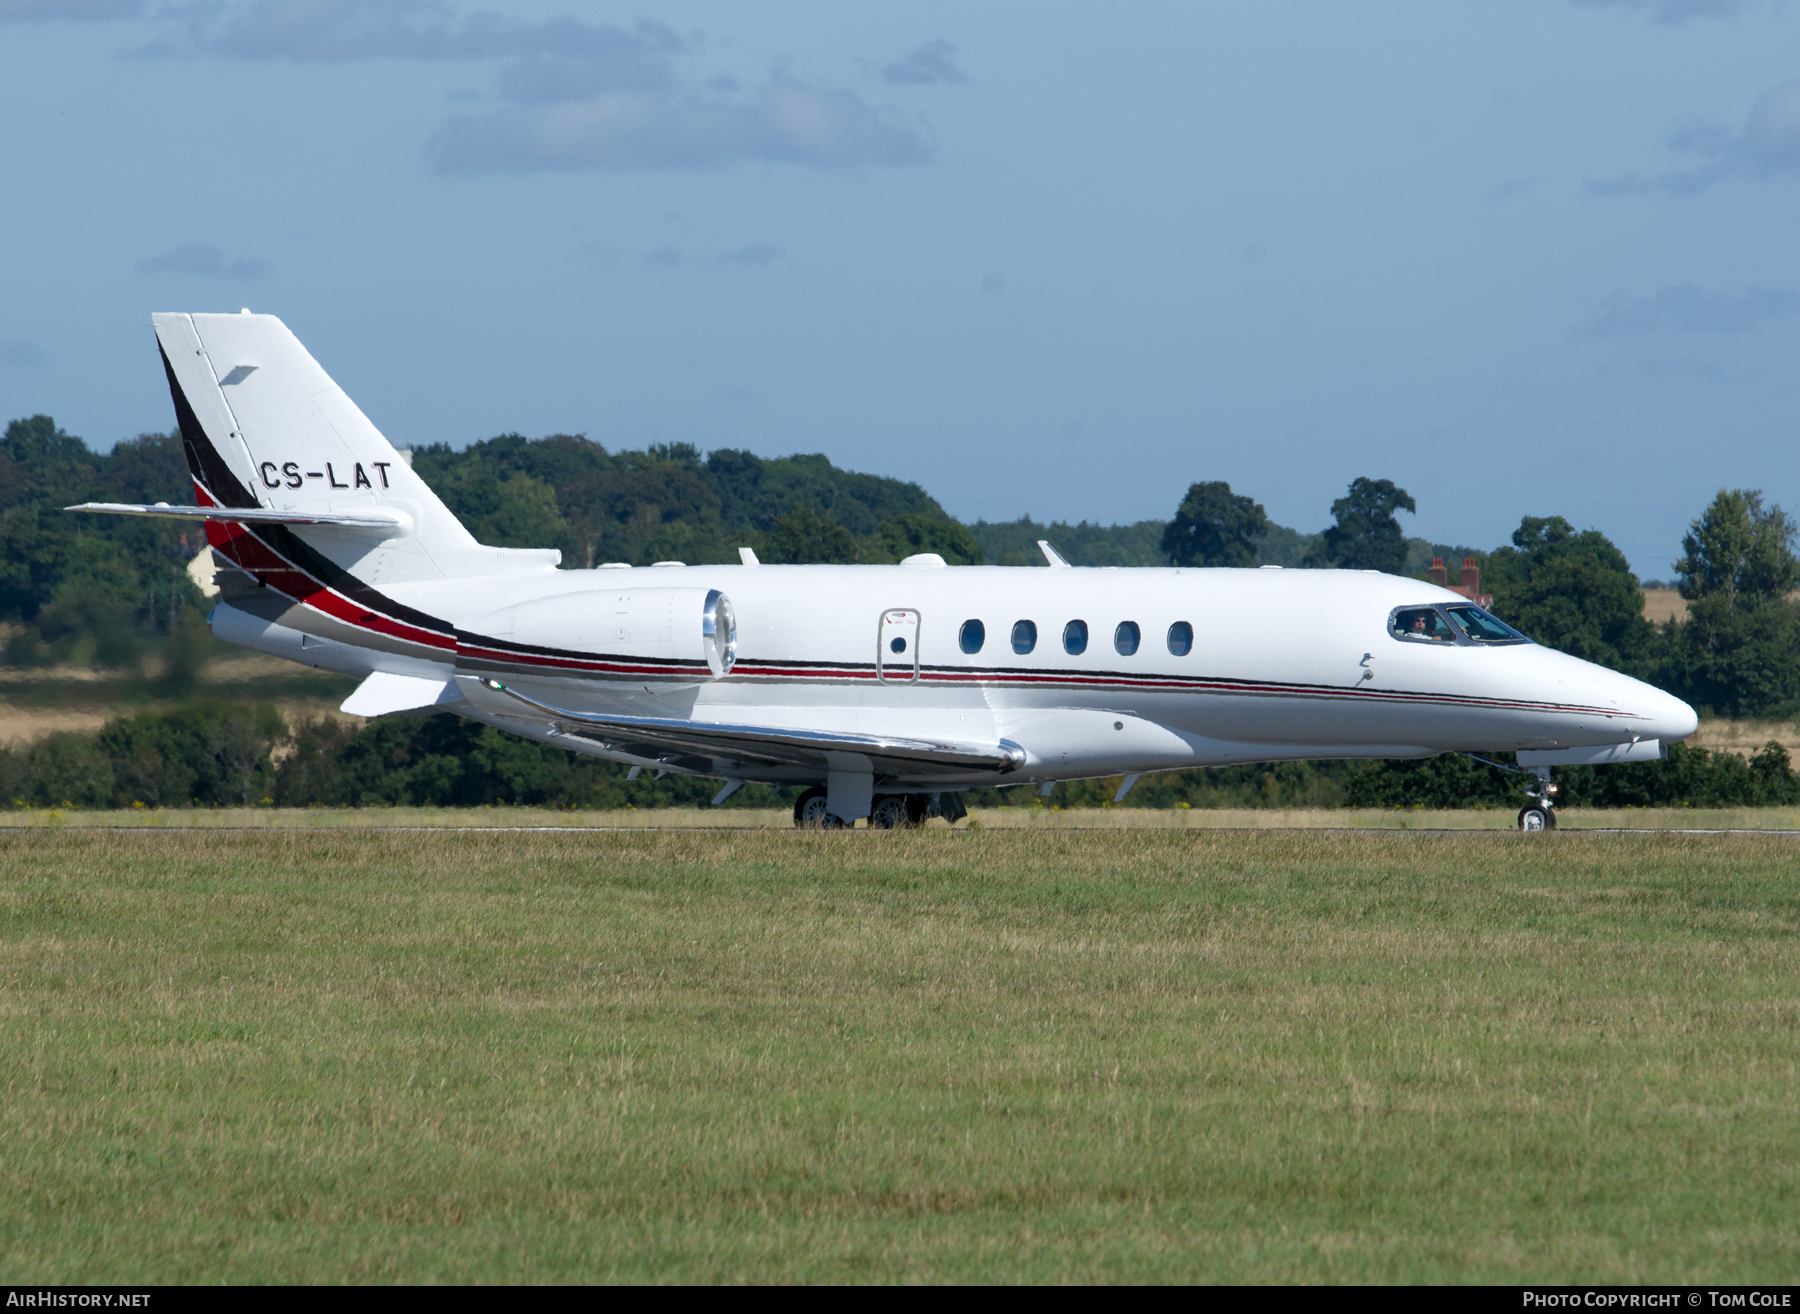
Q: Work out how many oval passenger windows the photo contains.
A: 5